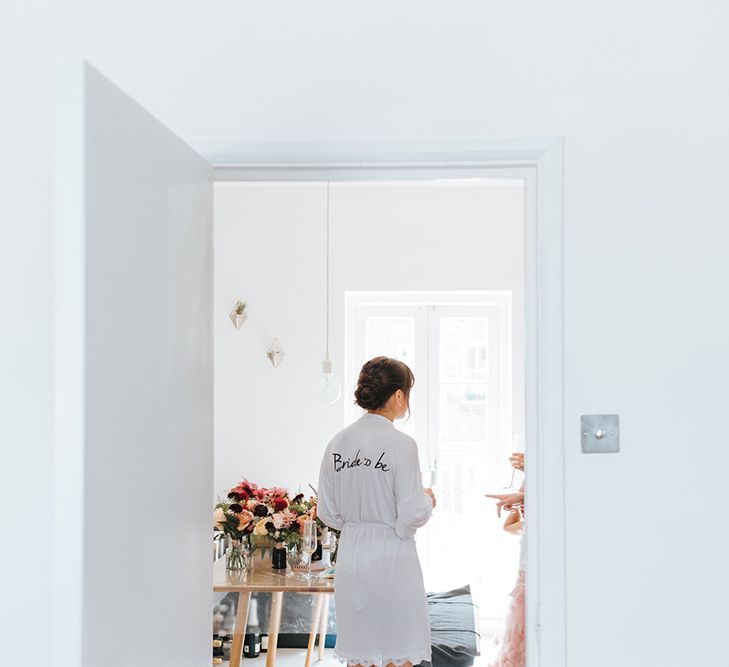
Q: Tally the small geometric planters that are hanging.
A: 2